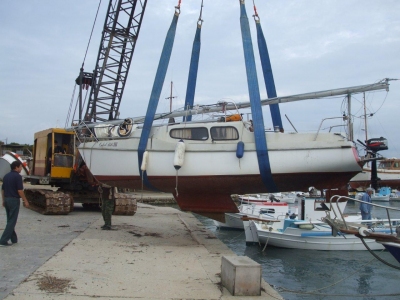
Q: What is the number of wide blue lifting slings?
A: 4